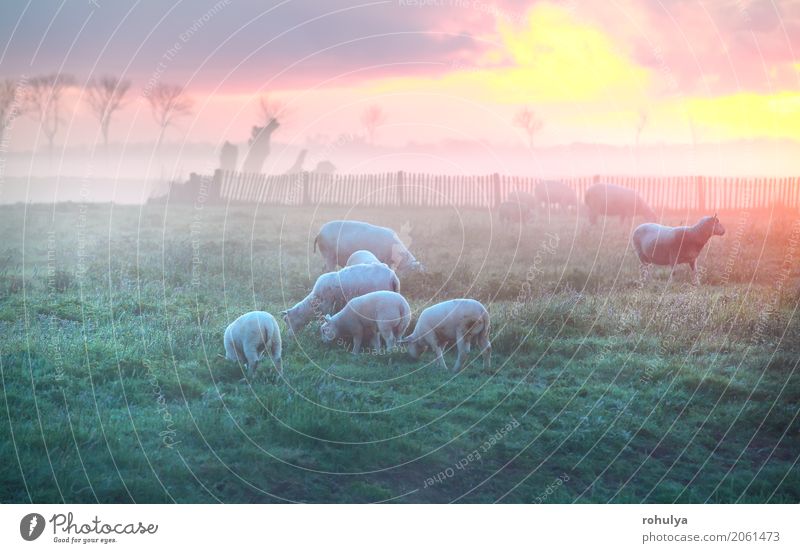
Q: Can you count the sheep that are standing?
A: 11